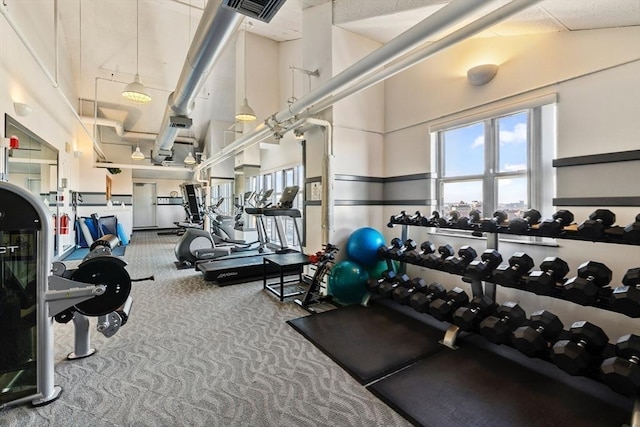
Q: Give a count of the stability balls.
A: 3